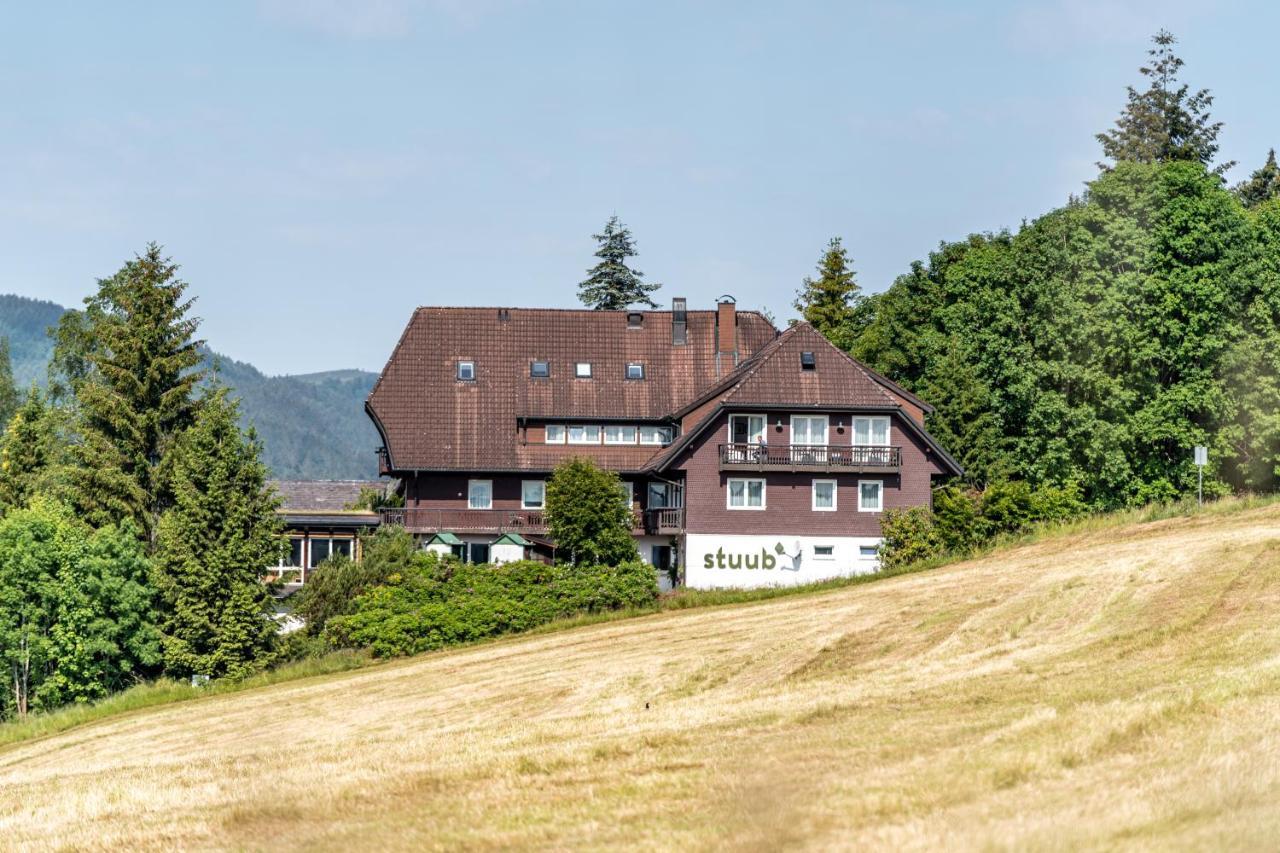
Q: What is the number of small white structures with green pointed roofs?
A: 2